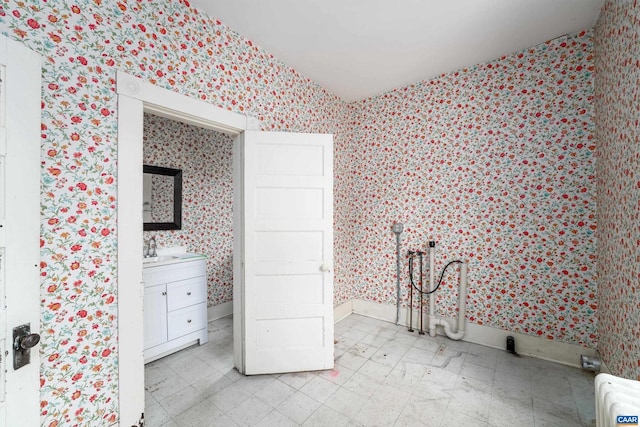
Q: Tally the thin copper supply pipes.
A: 2